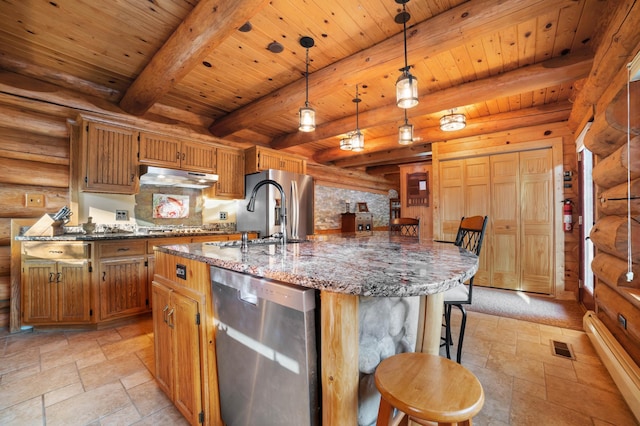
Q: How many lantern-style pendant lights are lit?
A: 4